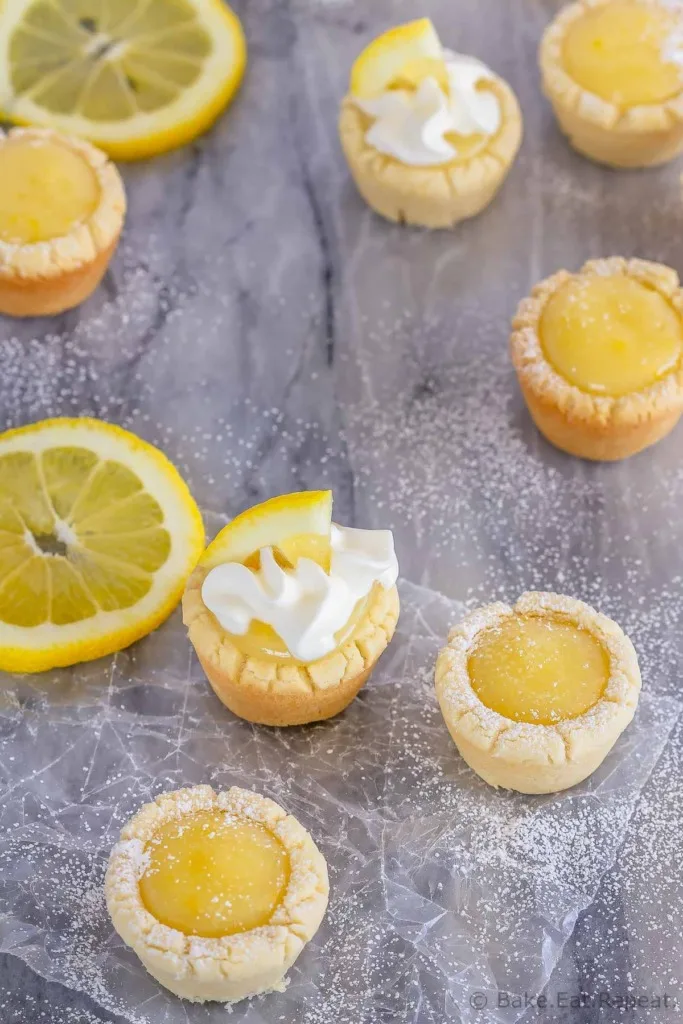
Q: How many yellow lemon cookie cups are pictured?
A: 7